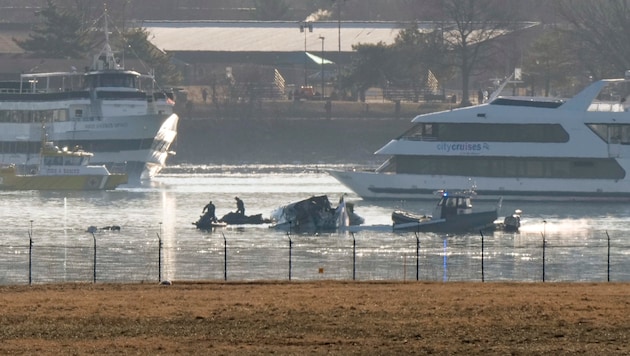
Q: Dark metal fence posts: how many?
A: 10